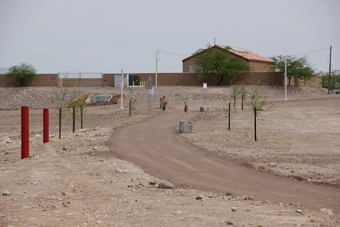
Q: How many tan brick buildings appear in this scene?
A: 1